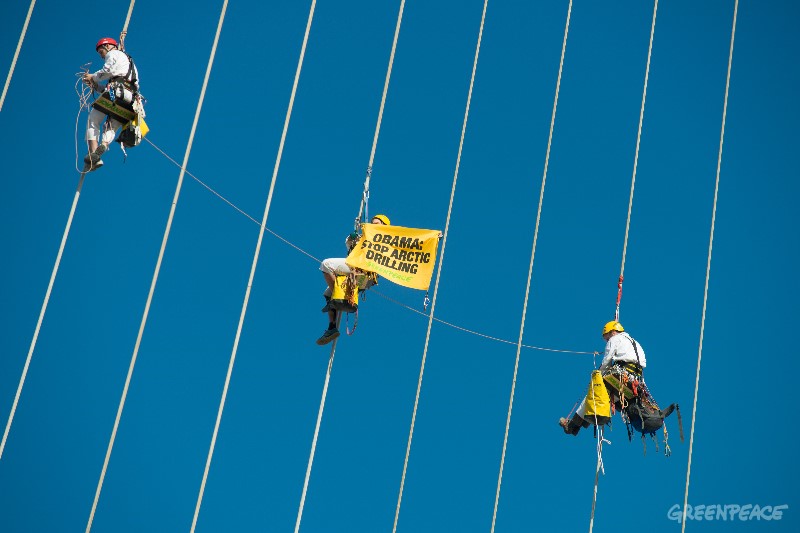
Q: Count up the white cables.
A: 9